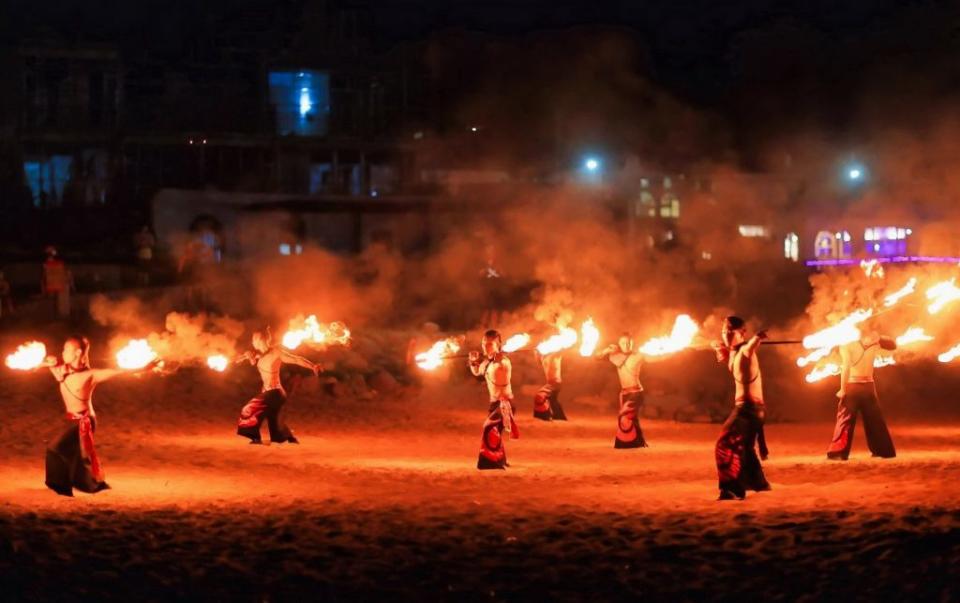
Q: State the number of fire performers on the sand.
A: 7